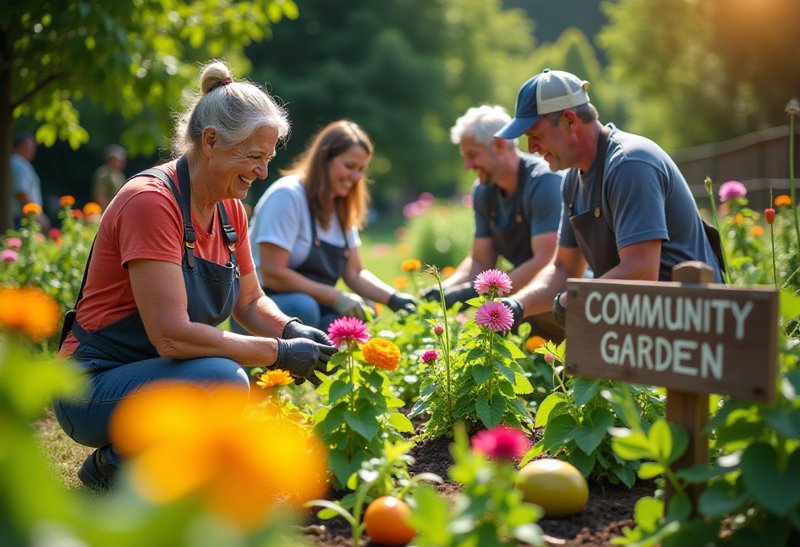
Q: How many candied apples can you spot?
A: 0